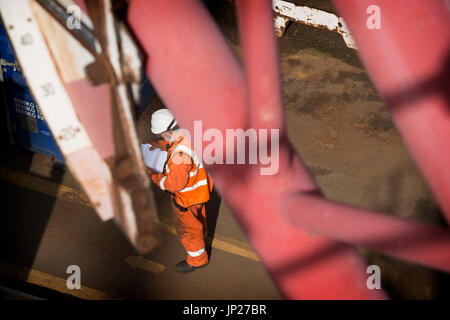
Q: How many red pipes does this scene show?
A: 4